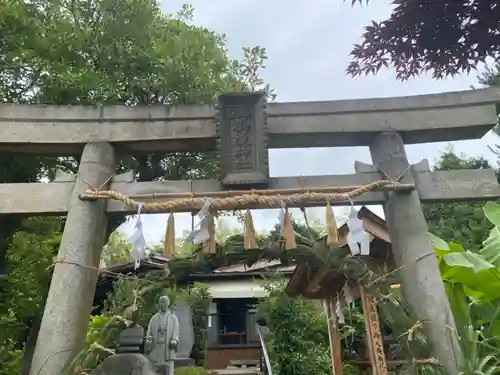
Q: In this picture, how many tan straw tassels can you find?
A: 5